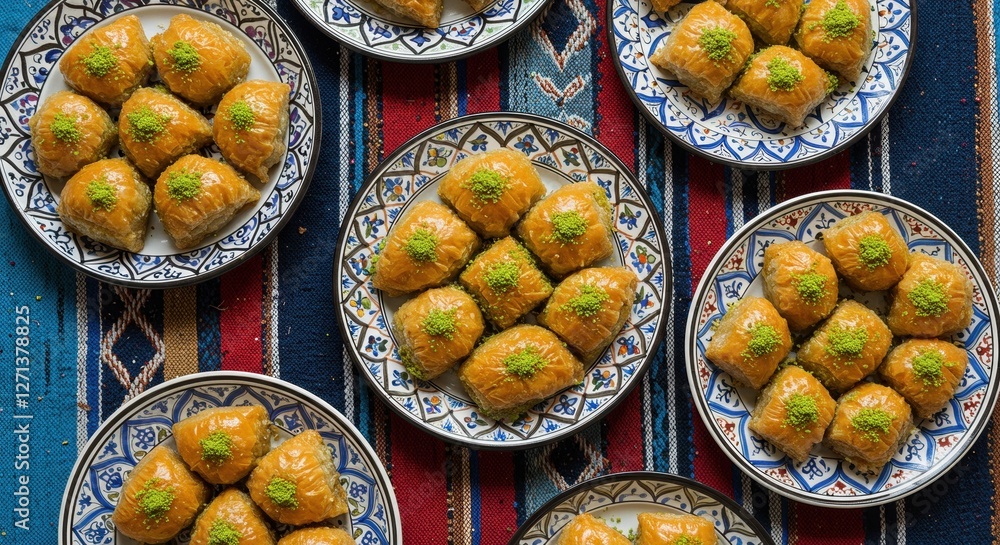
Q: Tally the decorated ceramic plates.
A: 7